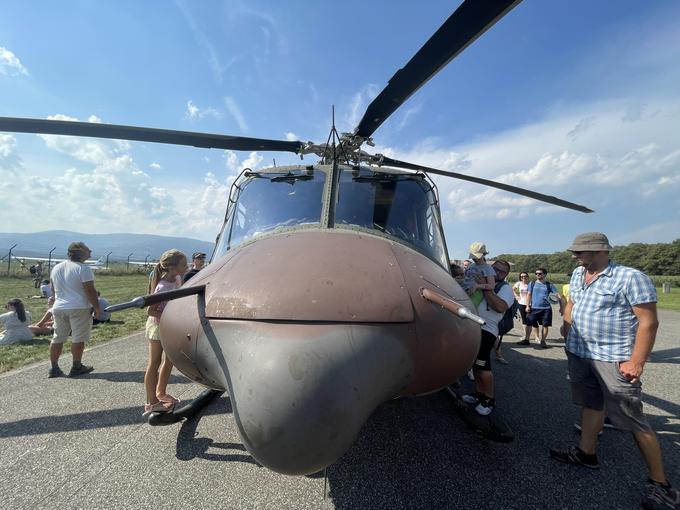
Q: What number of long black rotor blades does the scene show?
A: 3